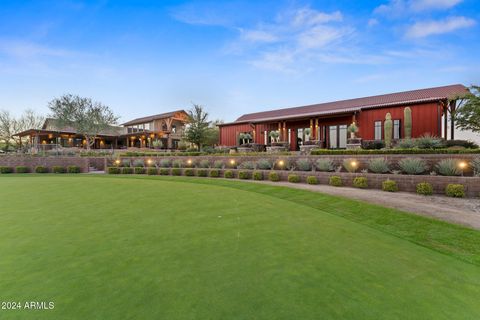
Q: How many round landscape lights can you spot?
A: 7